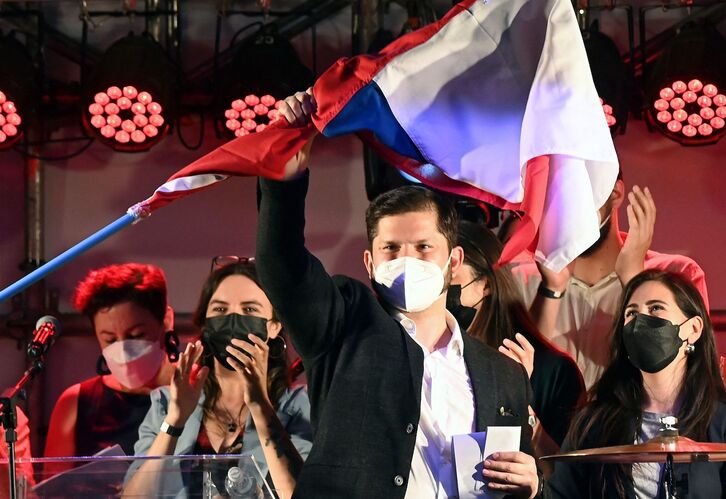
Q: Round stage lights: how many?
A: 5